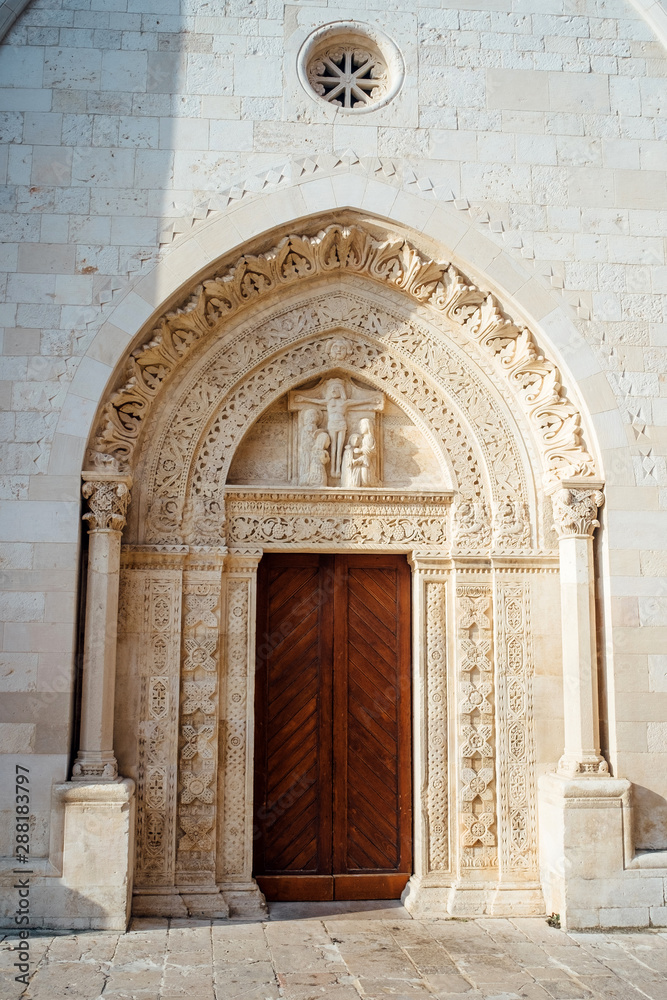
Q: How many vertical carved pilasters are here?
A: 6